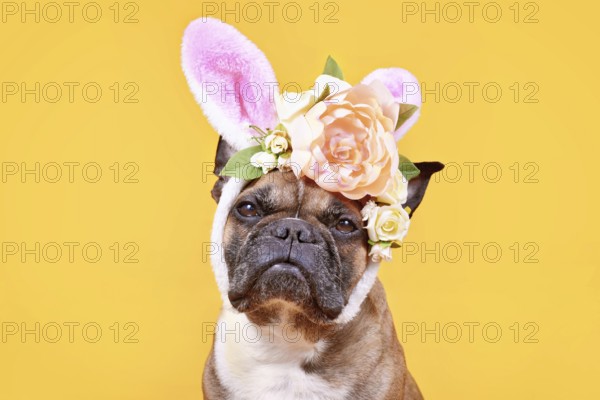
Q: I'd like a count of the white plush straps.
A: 2